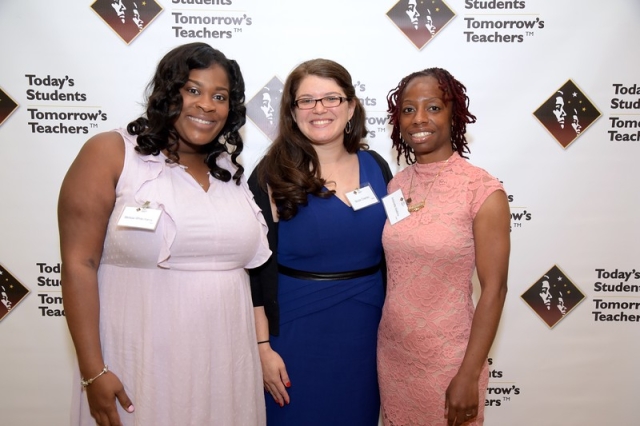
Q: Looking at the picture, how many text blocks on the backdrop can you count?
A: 9